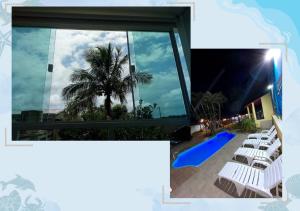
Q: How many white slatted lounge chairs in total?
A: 4